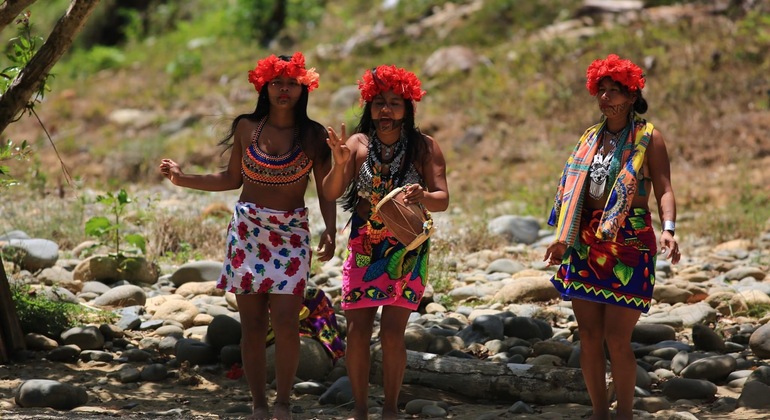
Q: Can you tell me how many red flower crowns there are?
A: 3